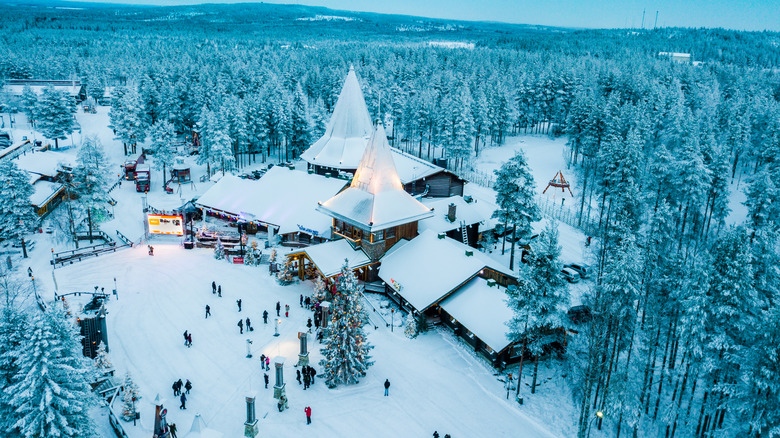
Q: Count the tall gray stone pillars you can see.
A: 4